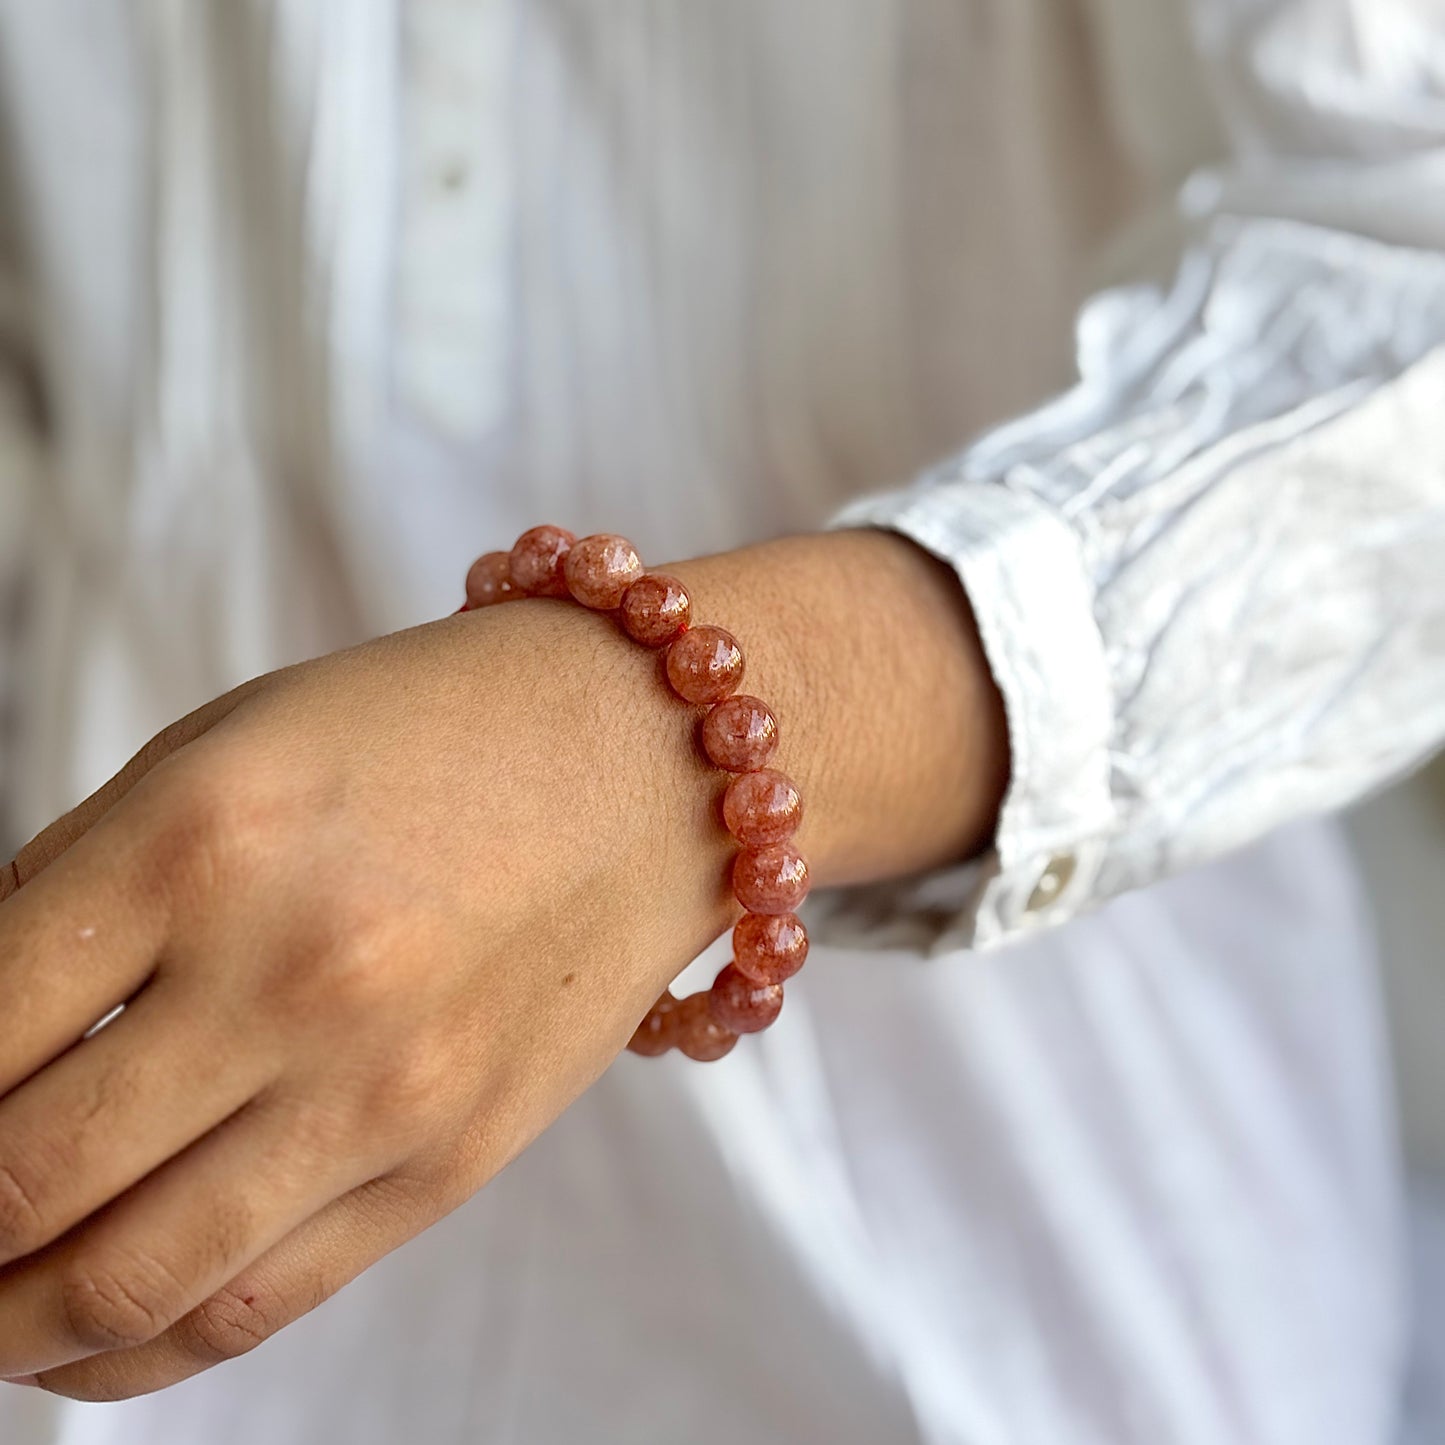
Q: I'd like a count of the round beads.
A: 12